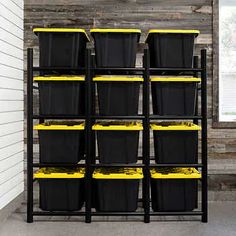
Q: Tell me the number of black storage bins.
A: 12